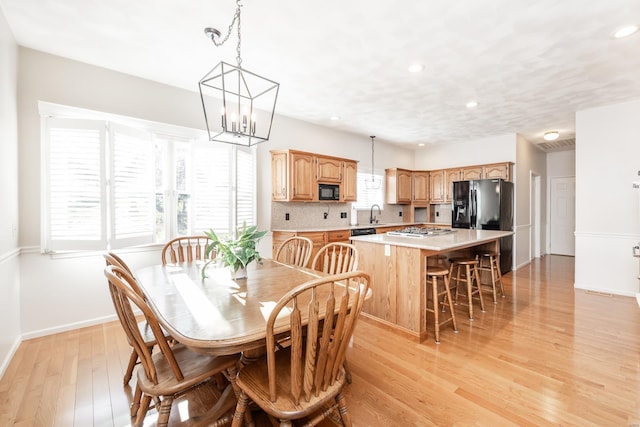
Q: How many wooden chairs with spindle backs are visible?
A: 6